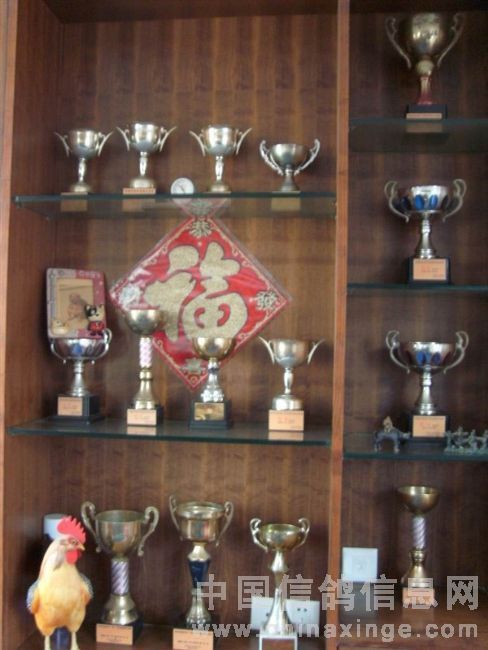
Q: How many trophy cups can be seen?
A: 15